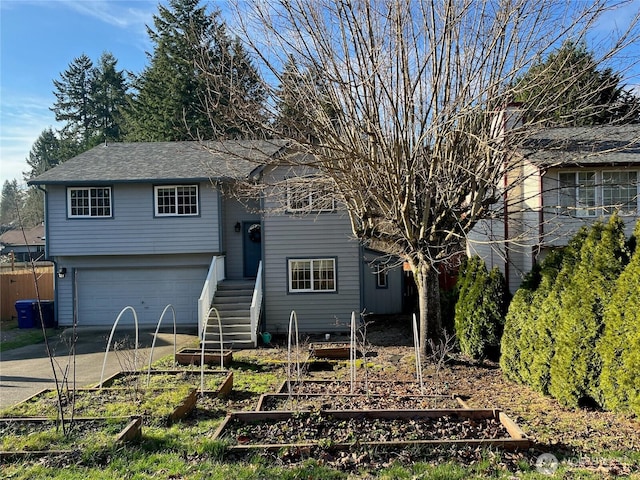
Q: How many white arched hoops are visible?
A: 6